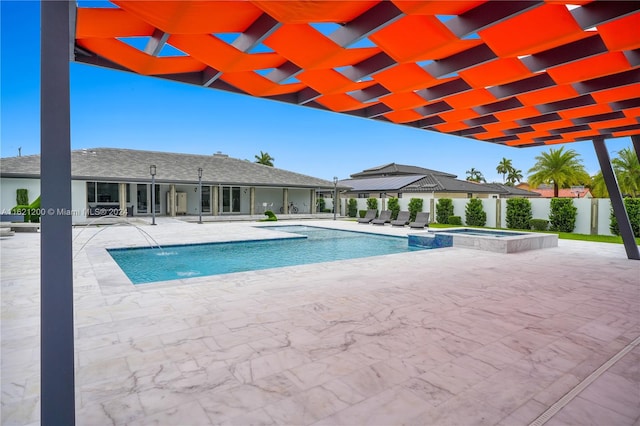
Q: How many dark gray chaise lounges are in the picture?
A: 4